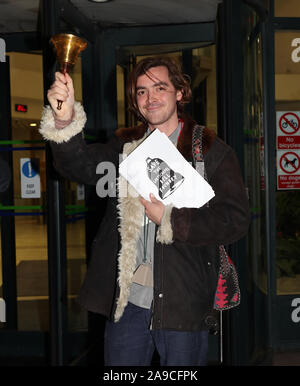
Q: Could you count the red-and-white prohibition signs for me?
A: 2